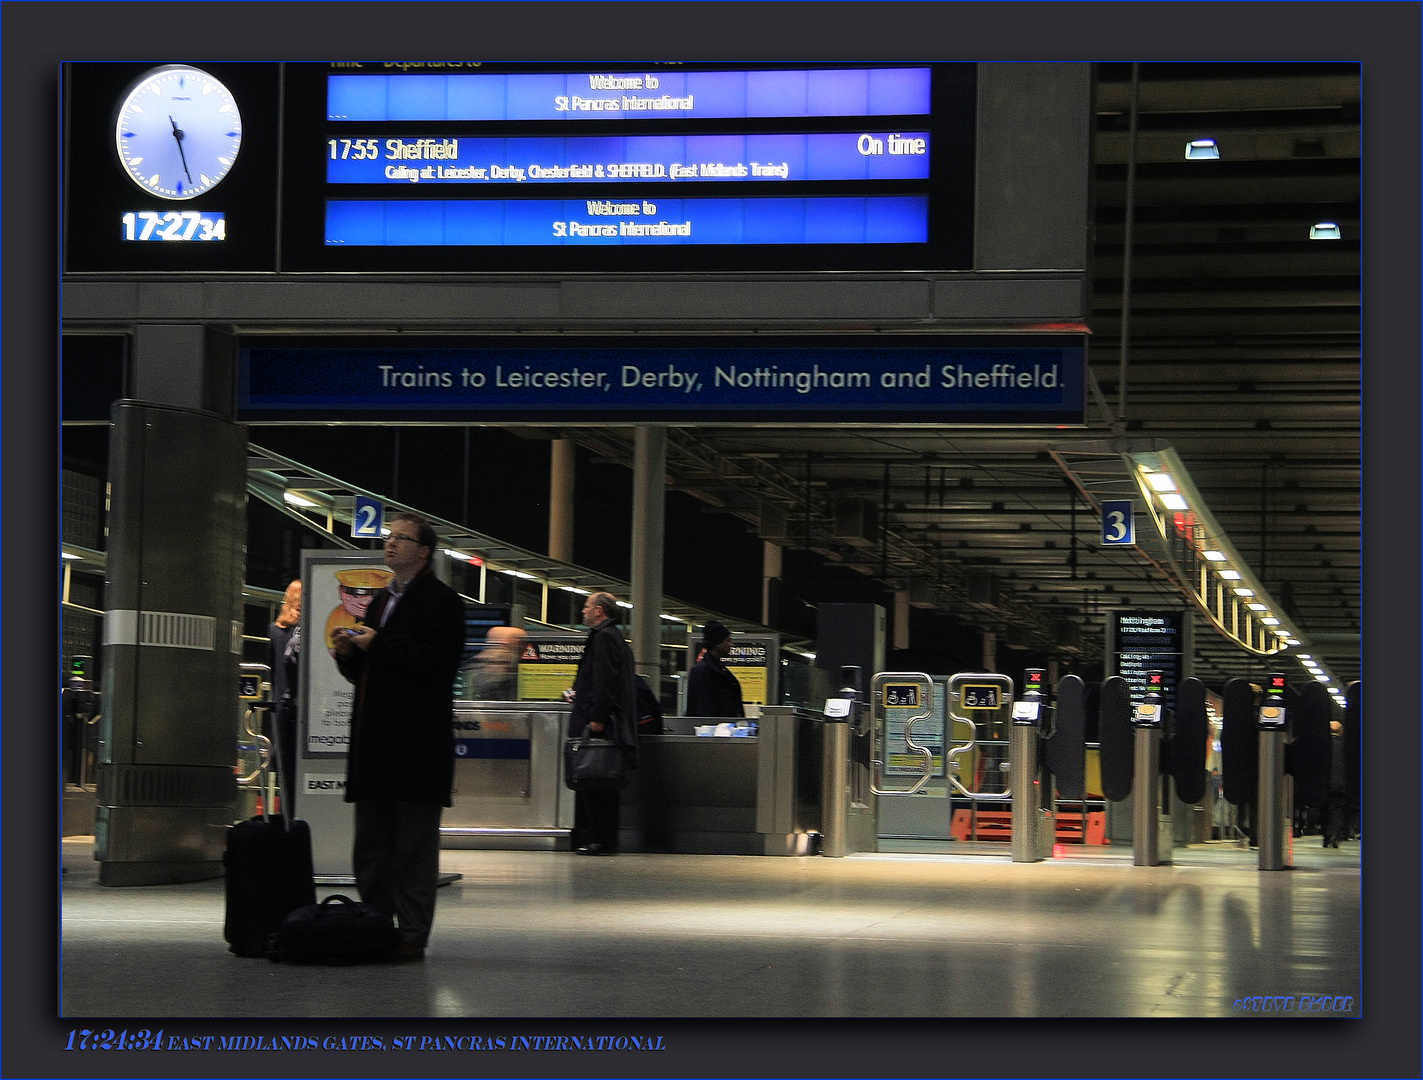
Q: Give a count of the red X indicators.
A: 3